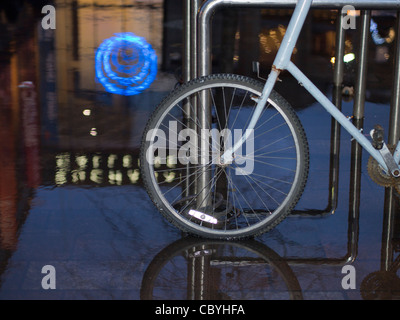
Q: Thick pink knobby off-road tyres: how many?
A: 0